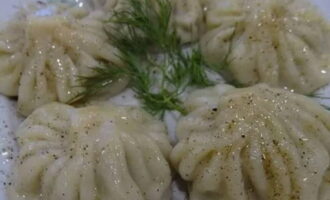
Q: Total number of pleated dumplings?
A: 5